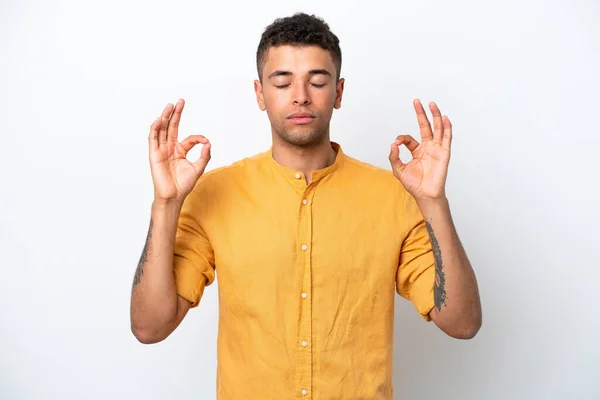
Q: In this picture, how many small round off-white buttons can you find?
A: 6